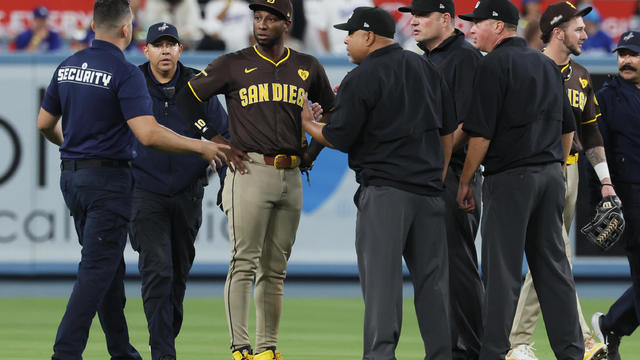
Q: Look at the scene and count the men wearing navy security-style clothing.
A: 3